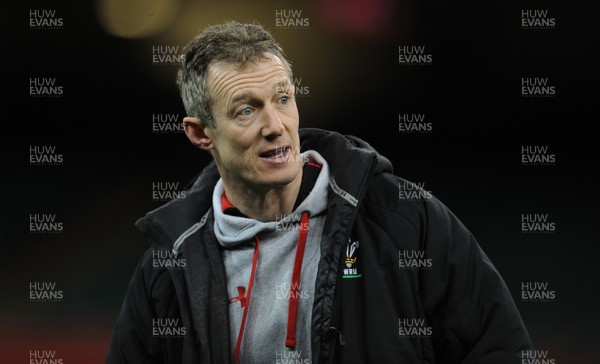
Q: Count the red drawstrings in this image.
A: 2